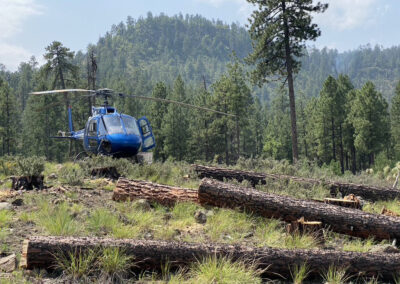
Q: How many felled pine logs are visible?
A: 4